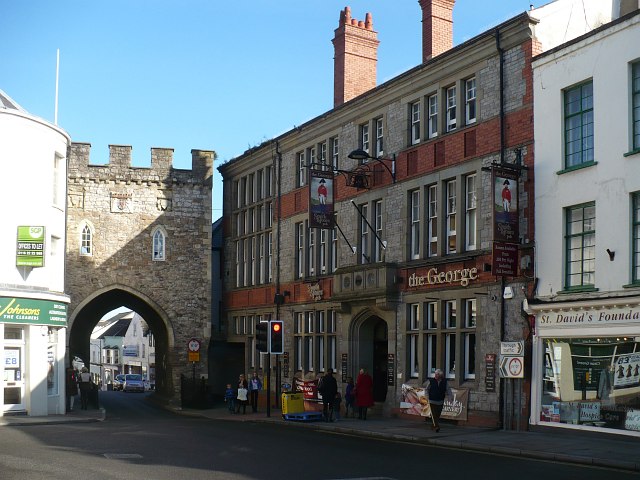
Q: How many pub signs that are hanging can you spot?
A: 2